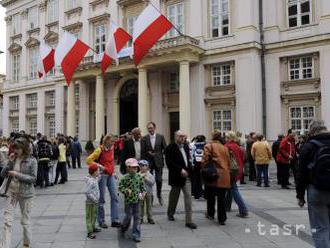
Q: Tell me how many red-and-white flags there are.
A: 4